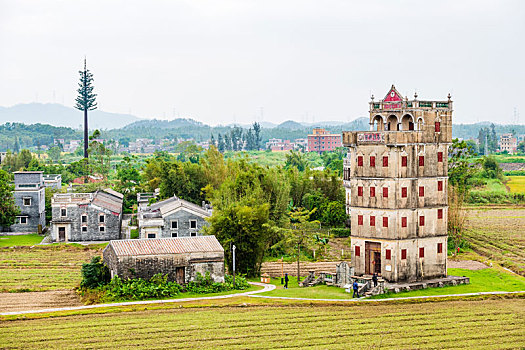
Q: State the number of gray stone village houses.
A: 4